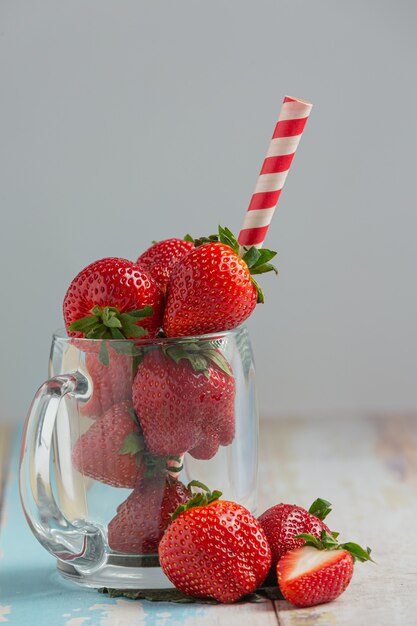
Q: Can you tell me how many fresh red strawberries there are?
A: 10